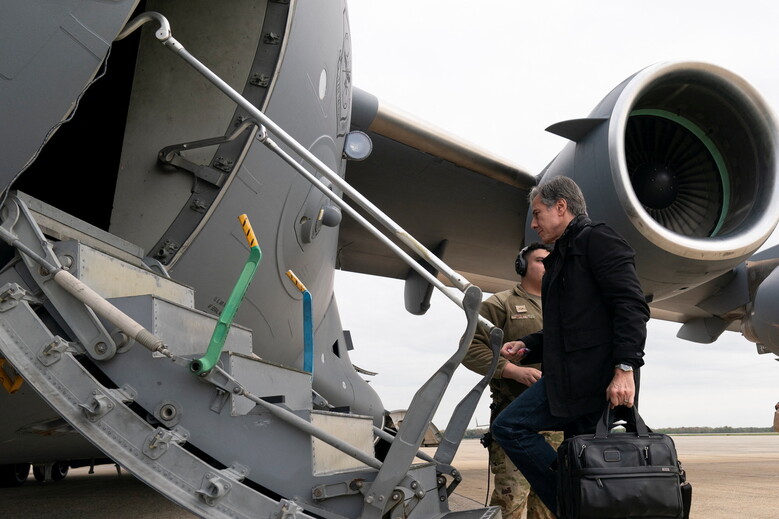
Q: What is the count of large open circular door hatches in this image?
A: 1